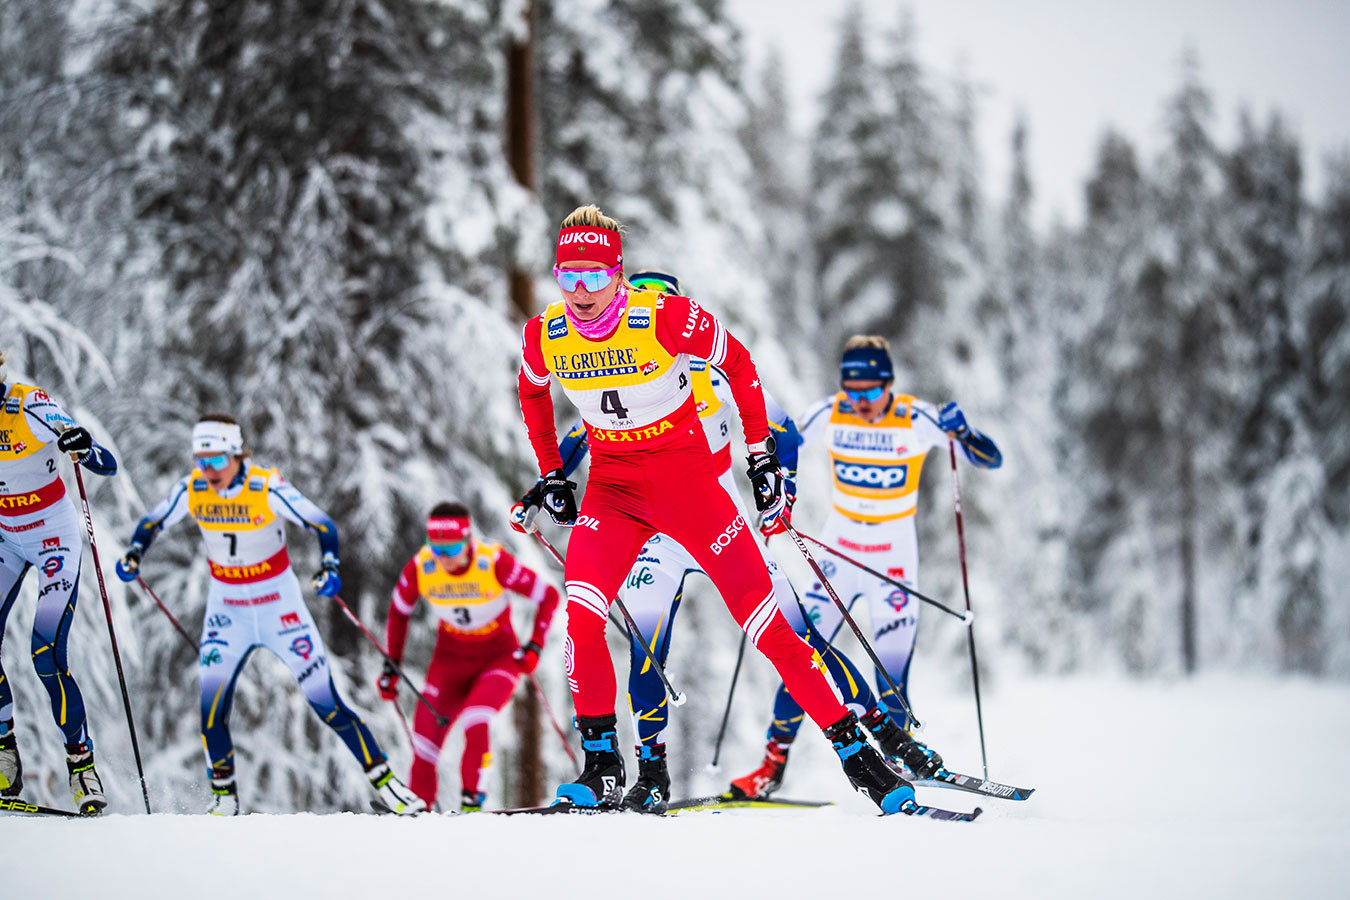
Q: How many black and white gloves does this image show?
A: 3